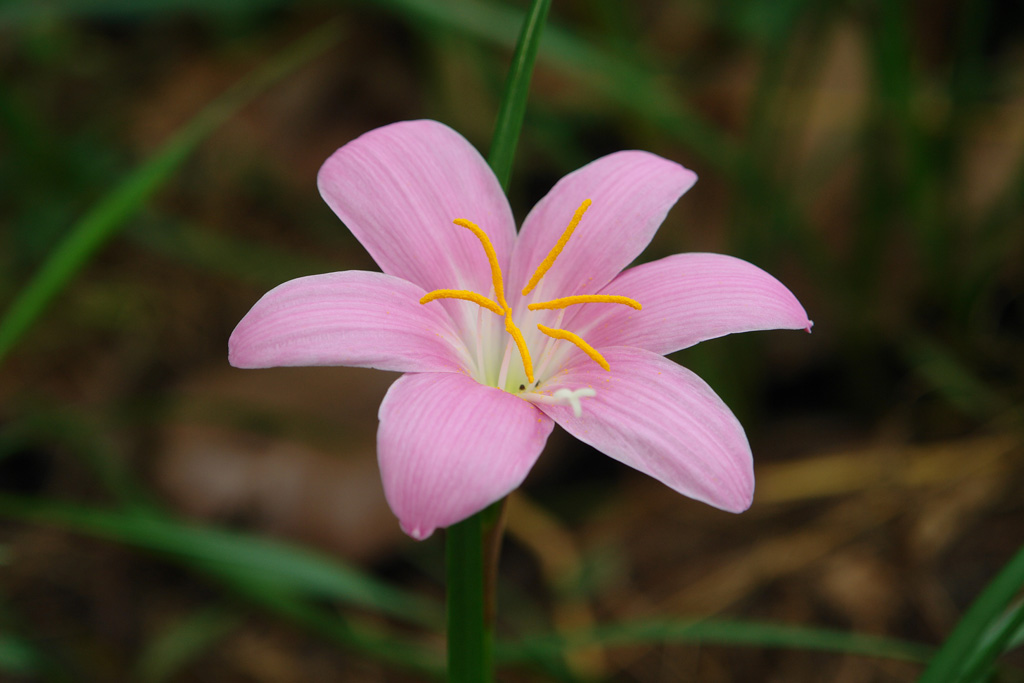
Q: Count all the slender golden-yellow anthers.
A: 6